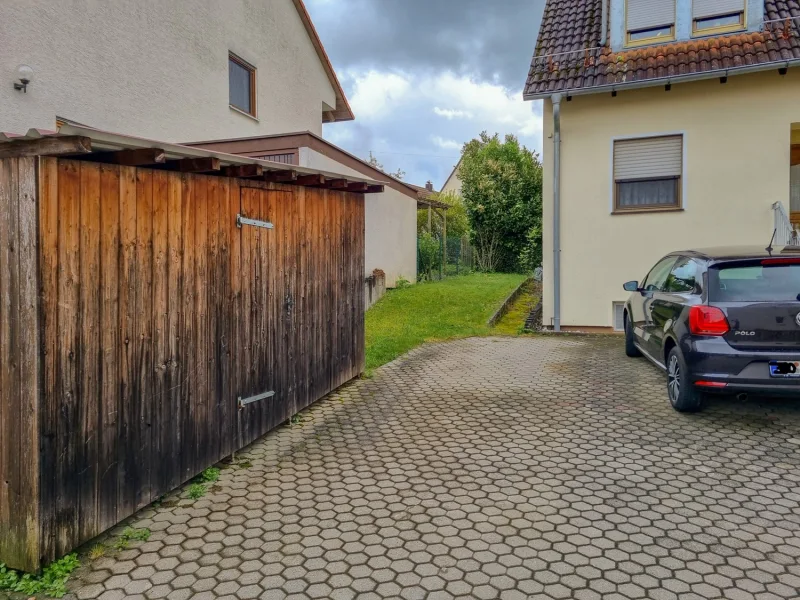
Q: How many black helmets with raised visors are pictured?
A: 0